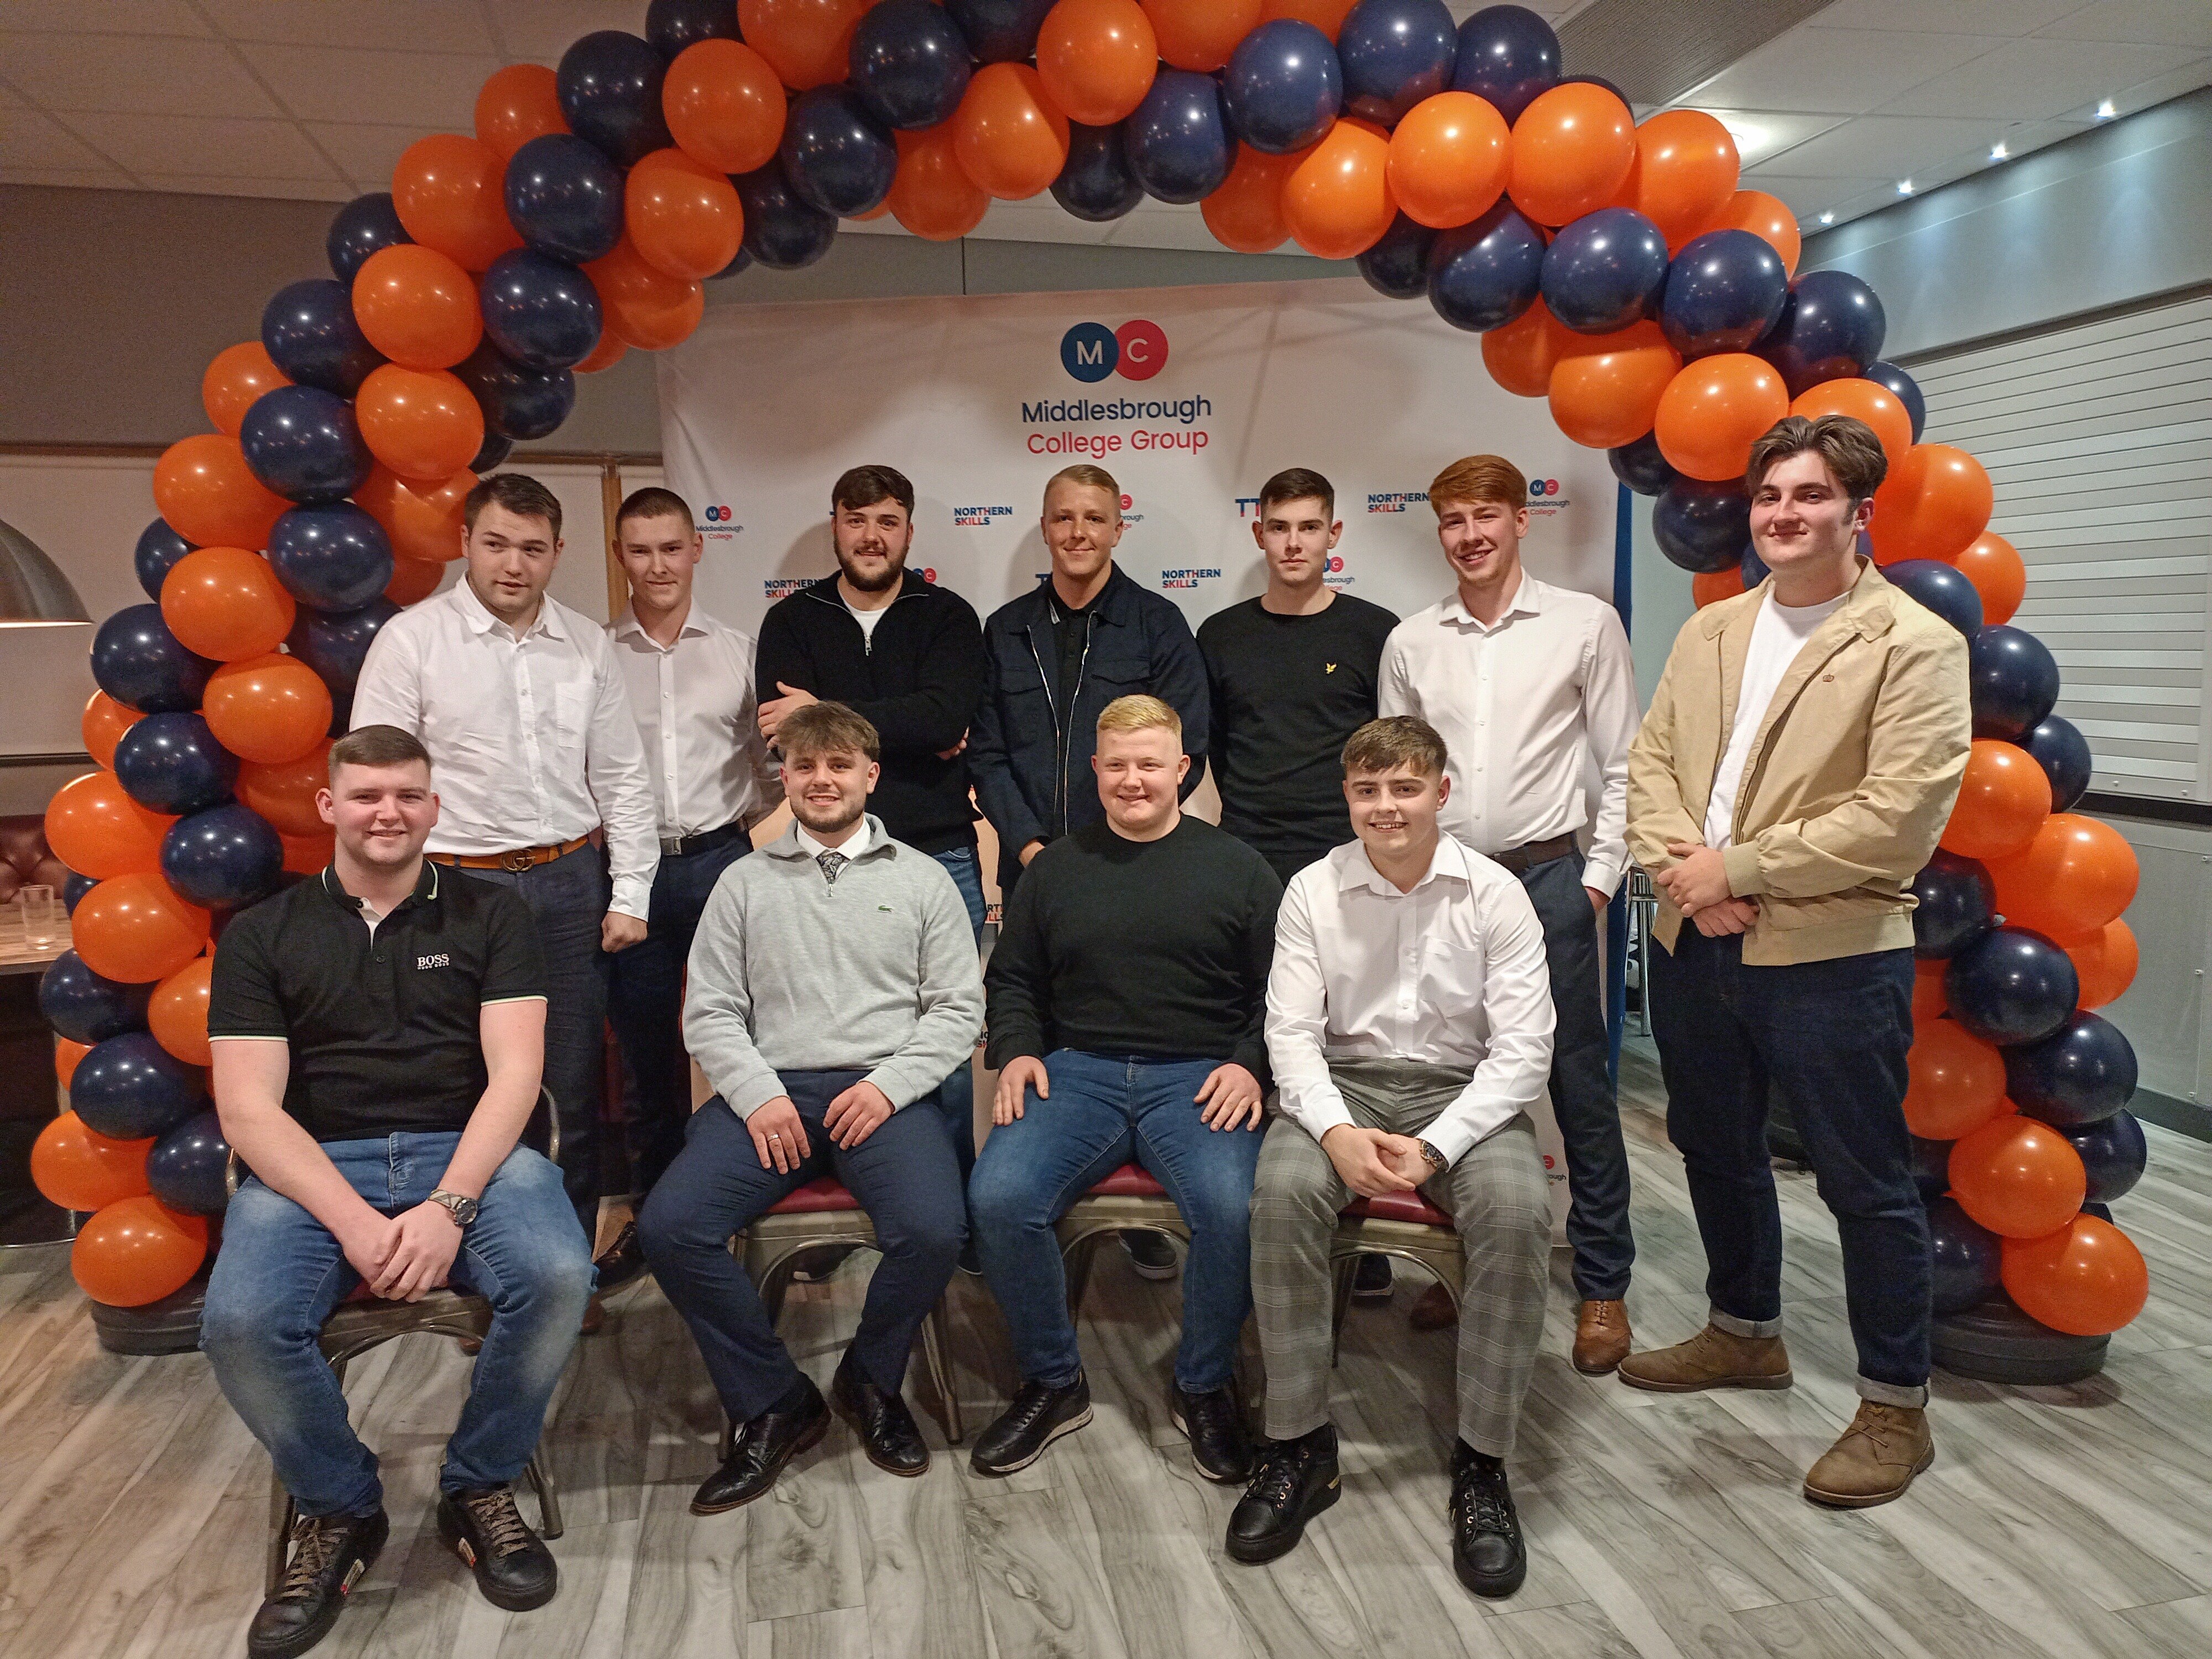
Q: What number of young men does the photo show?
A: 11